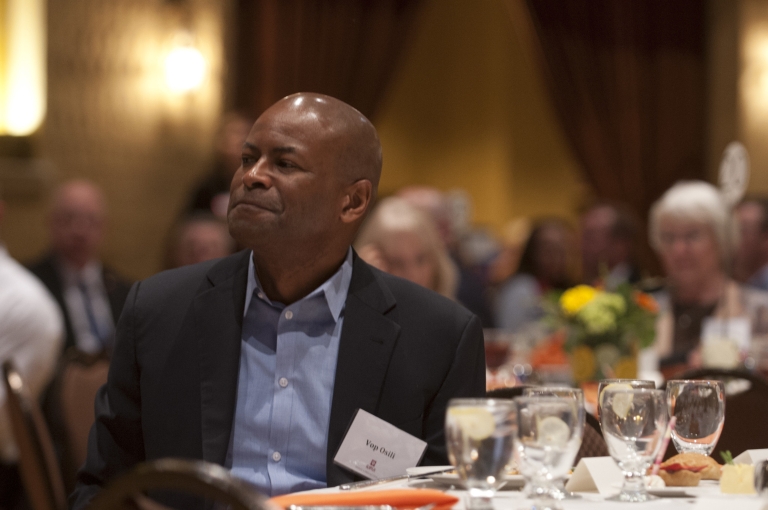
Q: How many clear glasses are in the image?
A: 6